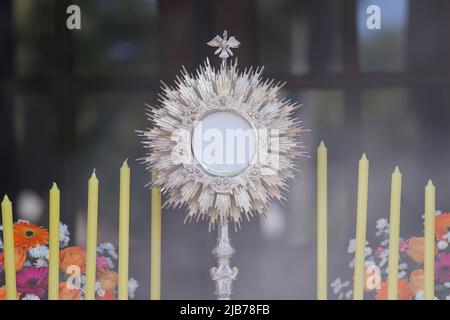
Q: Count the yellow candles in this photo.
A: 9